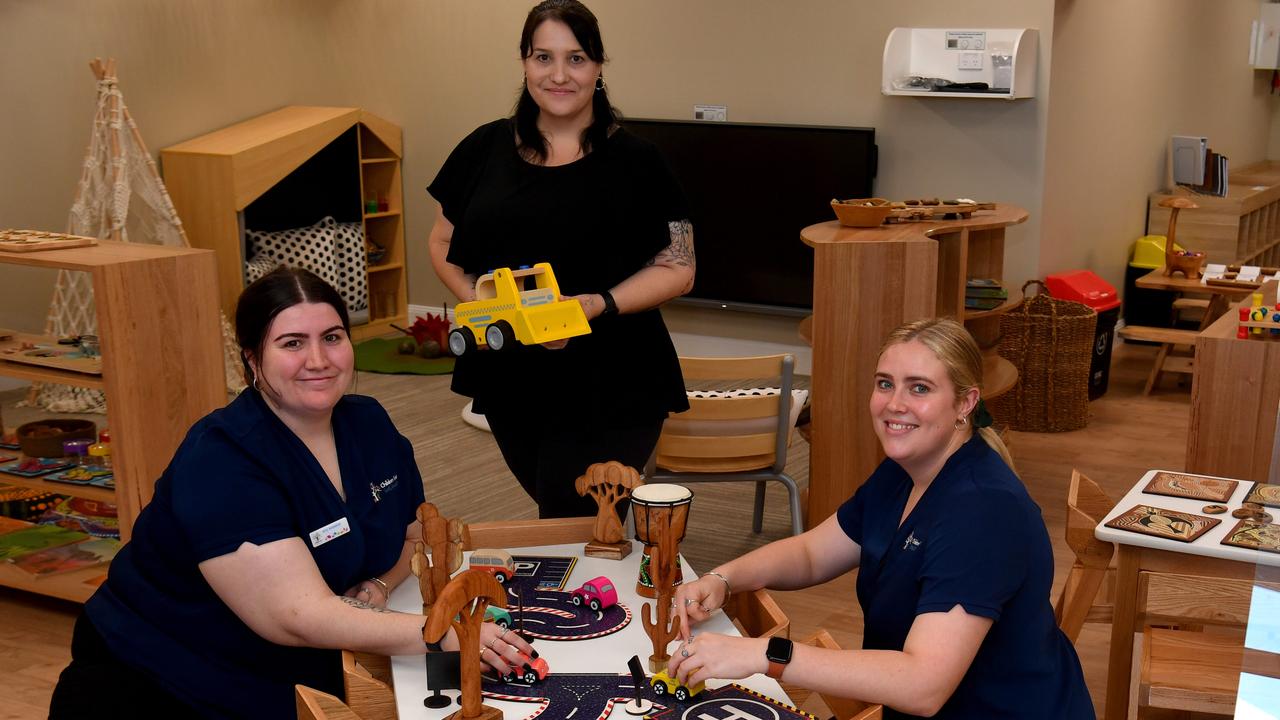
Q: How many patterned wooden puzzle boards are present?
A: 4